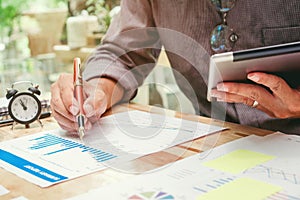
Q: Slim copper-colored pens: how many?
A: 1